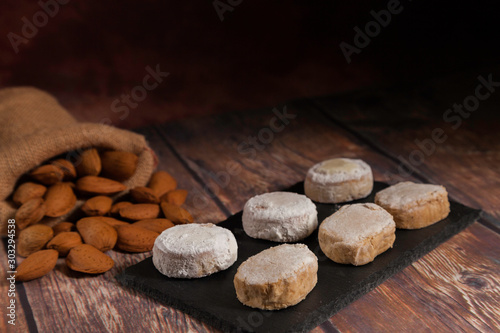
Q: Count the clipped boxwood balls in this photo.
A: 0